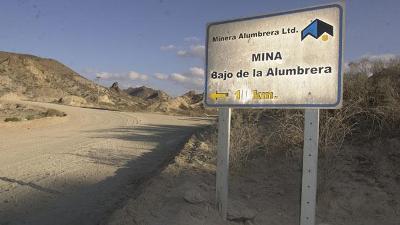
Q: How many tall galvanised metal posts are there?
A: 2